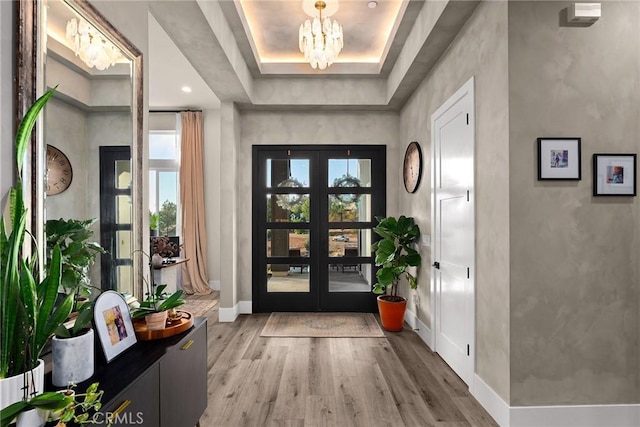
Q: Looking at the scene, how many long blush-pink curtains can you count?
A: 1